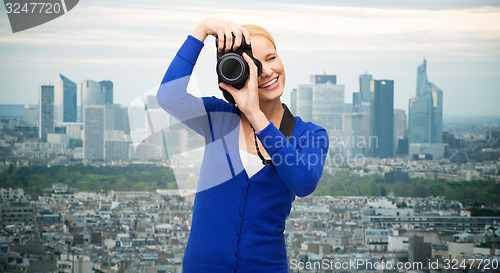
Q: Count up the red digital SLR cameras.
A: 0